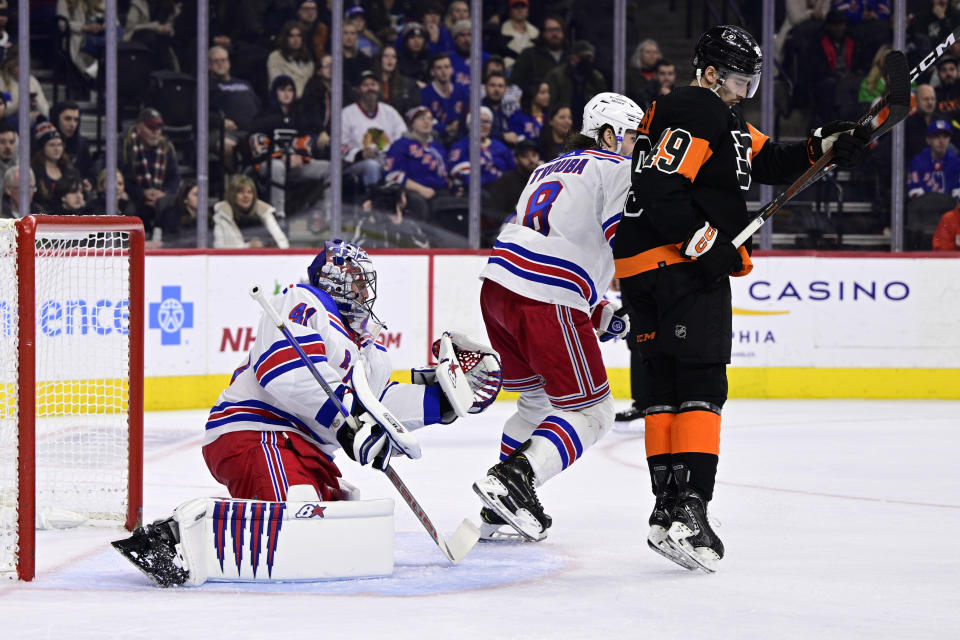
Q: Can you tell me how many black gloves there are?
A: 2